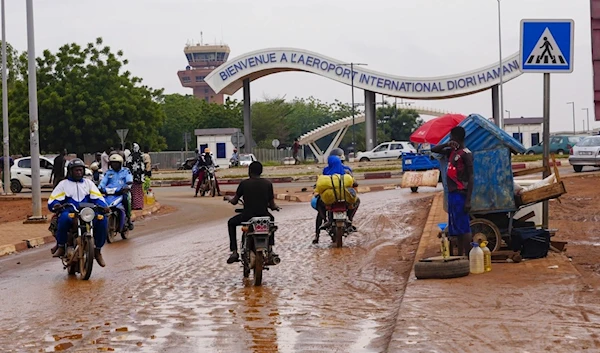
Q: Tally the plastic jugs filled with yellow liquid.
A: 2